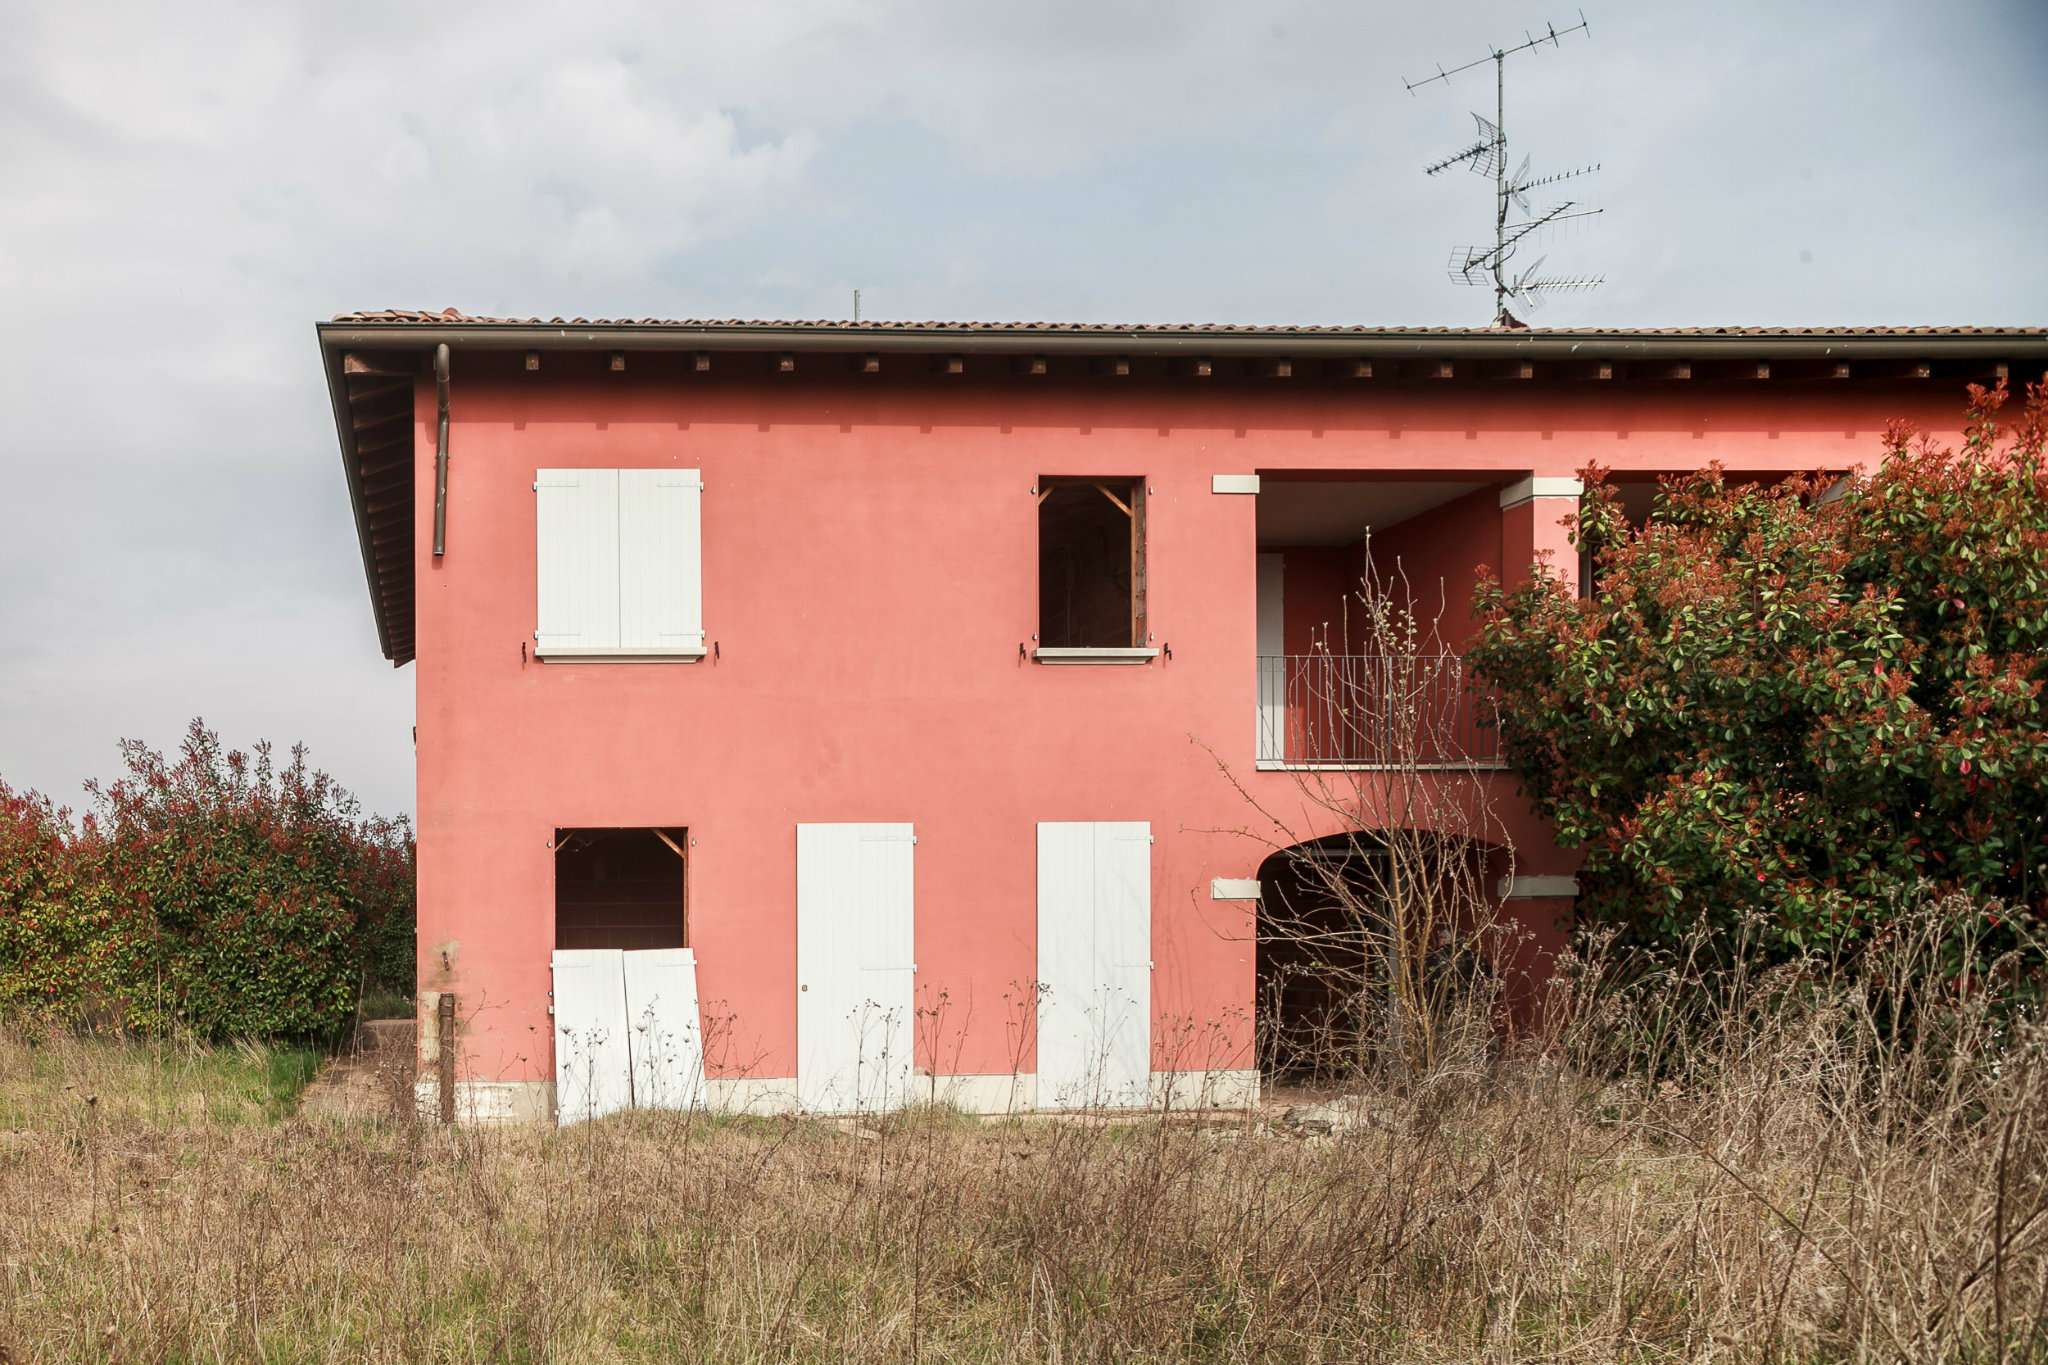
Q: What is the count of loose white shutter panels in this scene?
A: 2